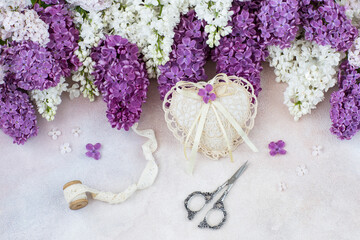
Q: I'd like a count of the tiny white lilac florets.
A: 6